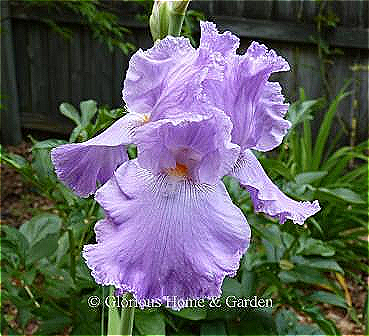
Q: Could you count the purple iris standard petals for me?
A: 3